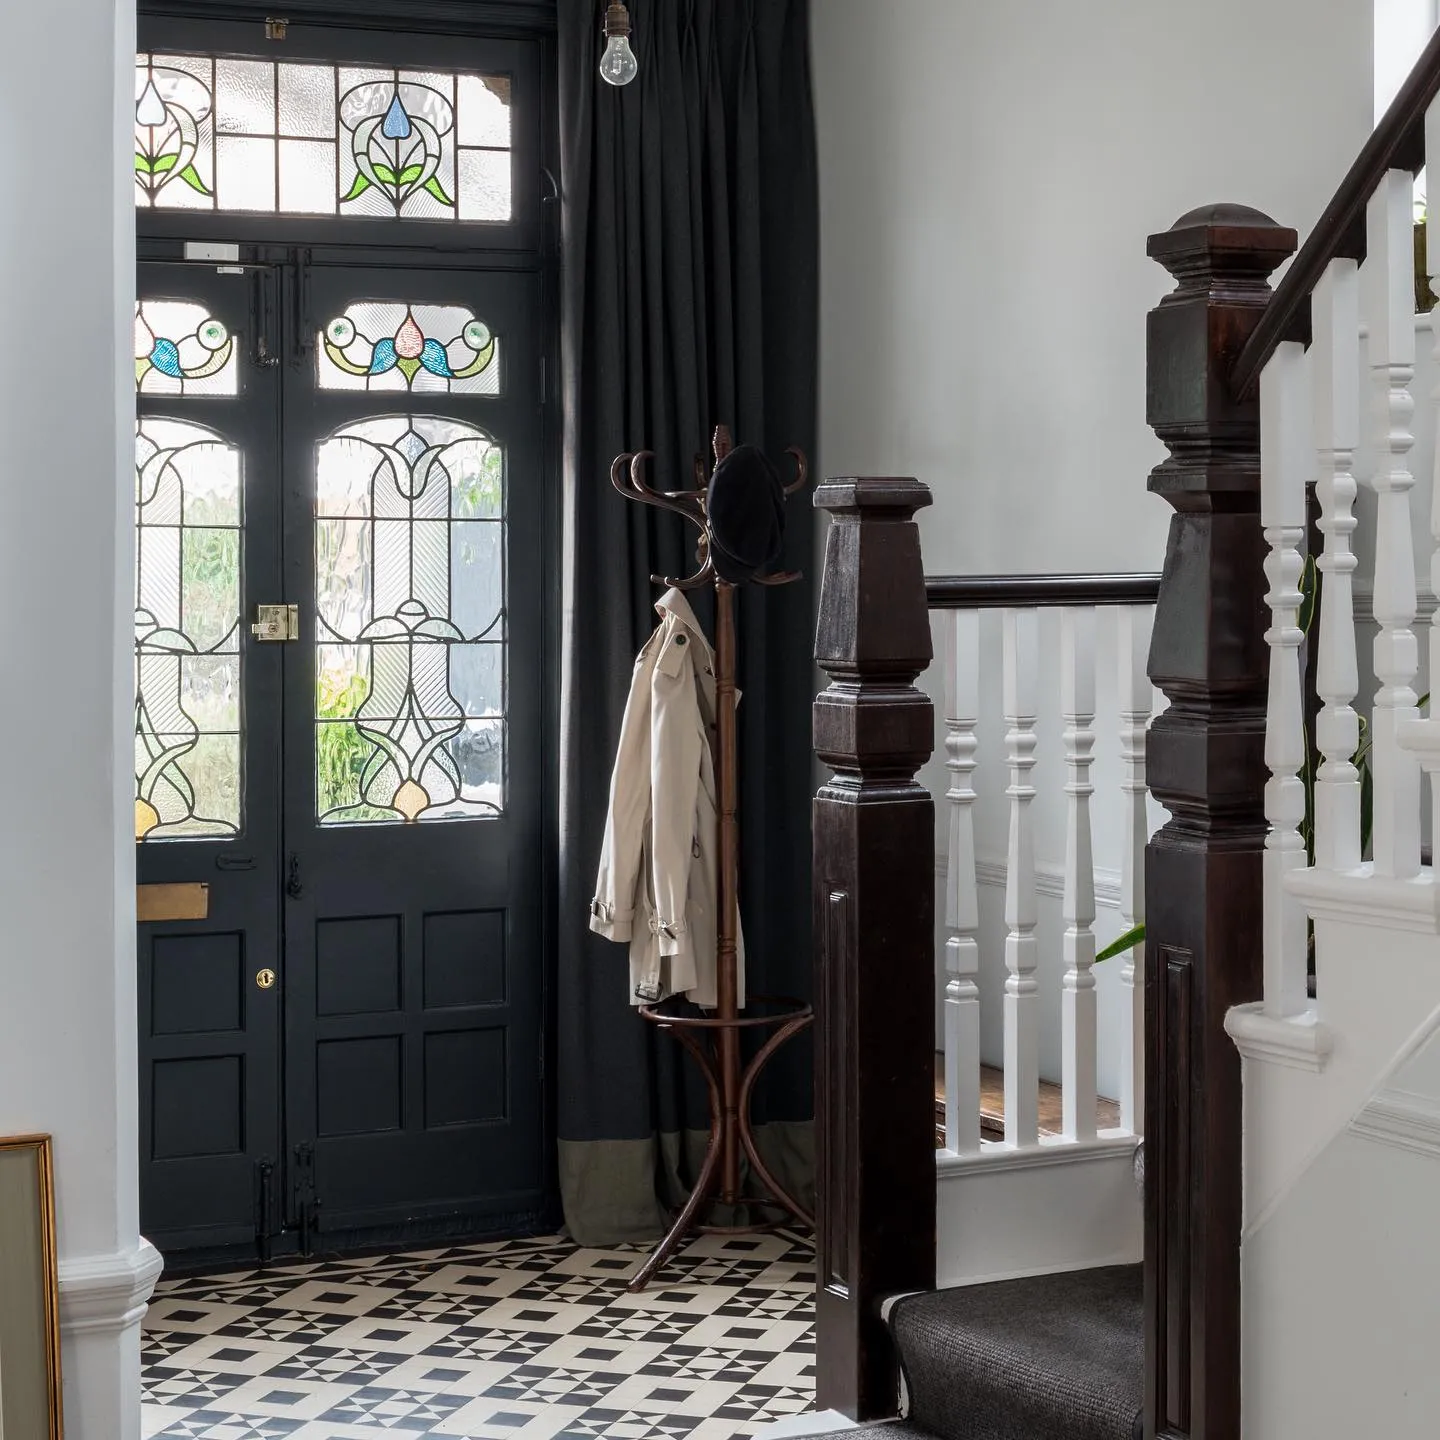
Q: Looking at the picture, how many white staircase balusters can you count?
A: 8